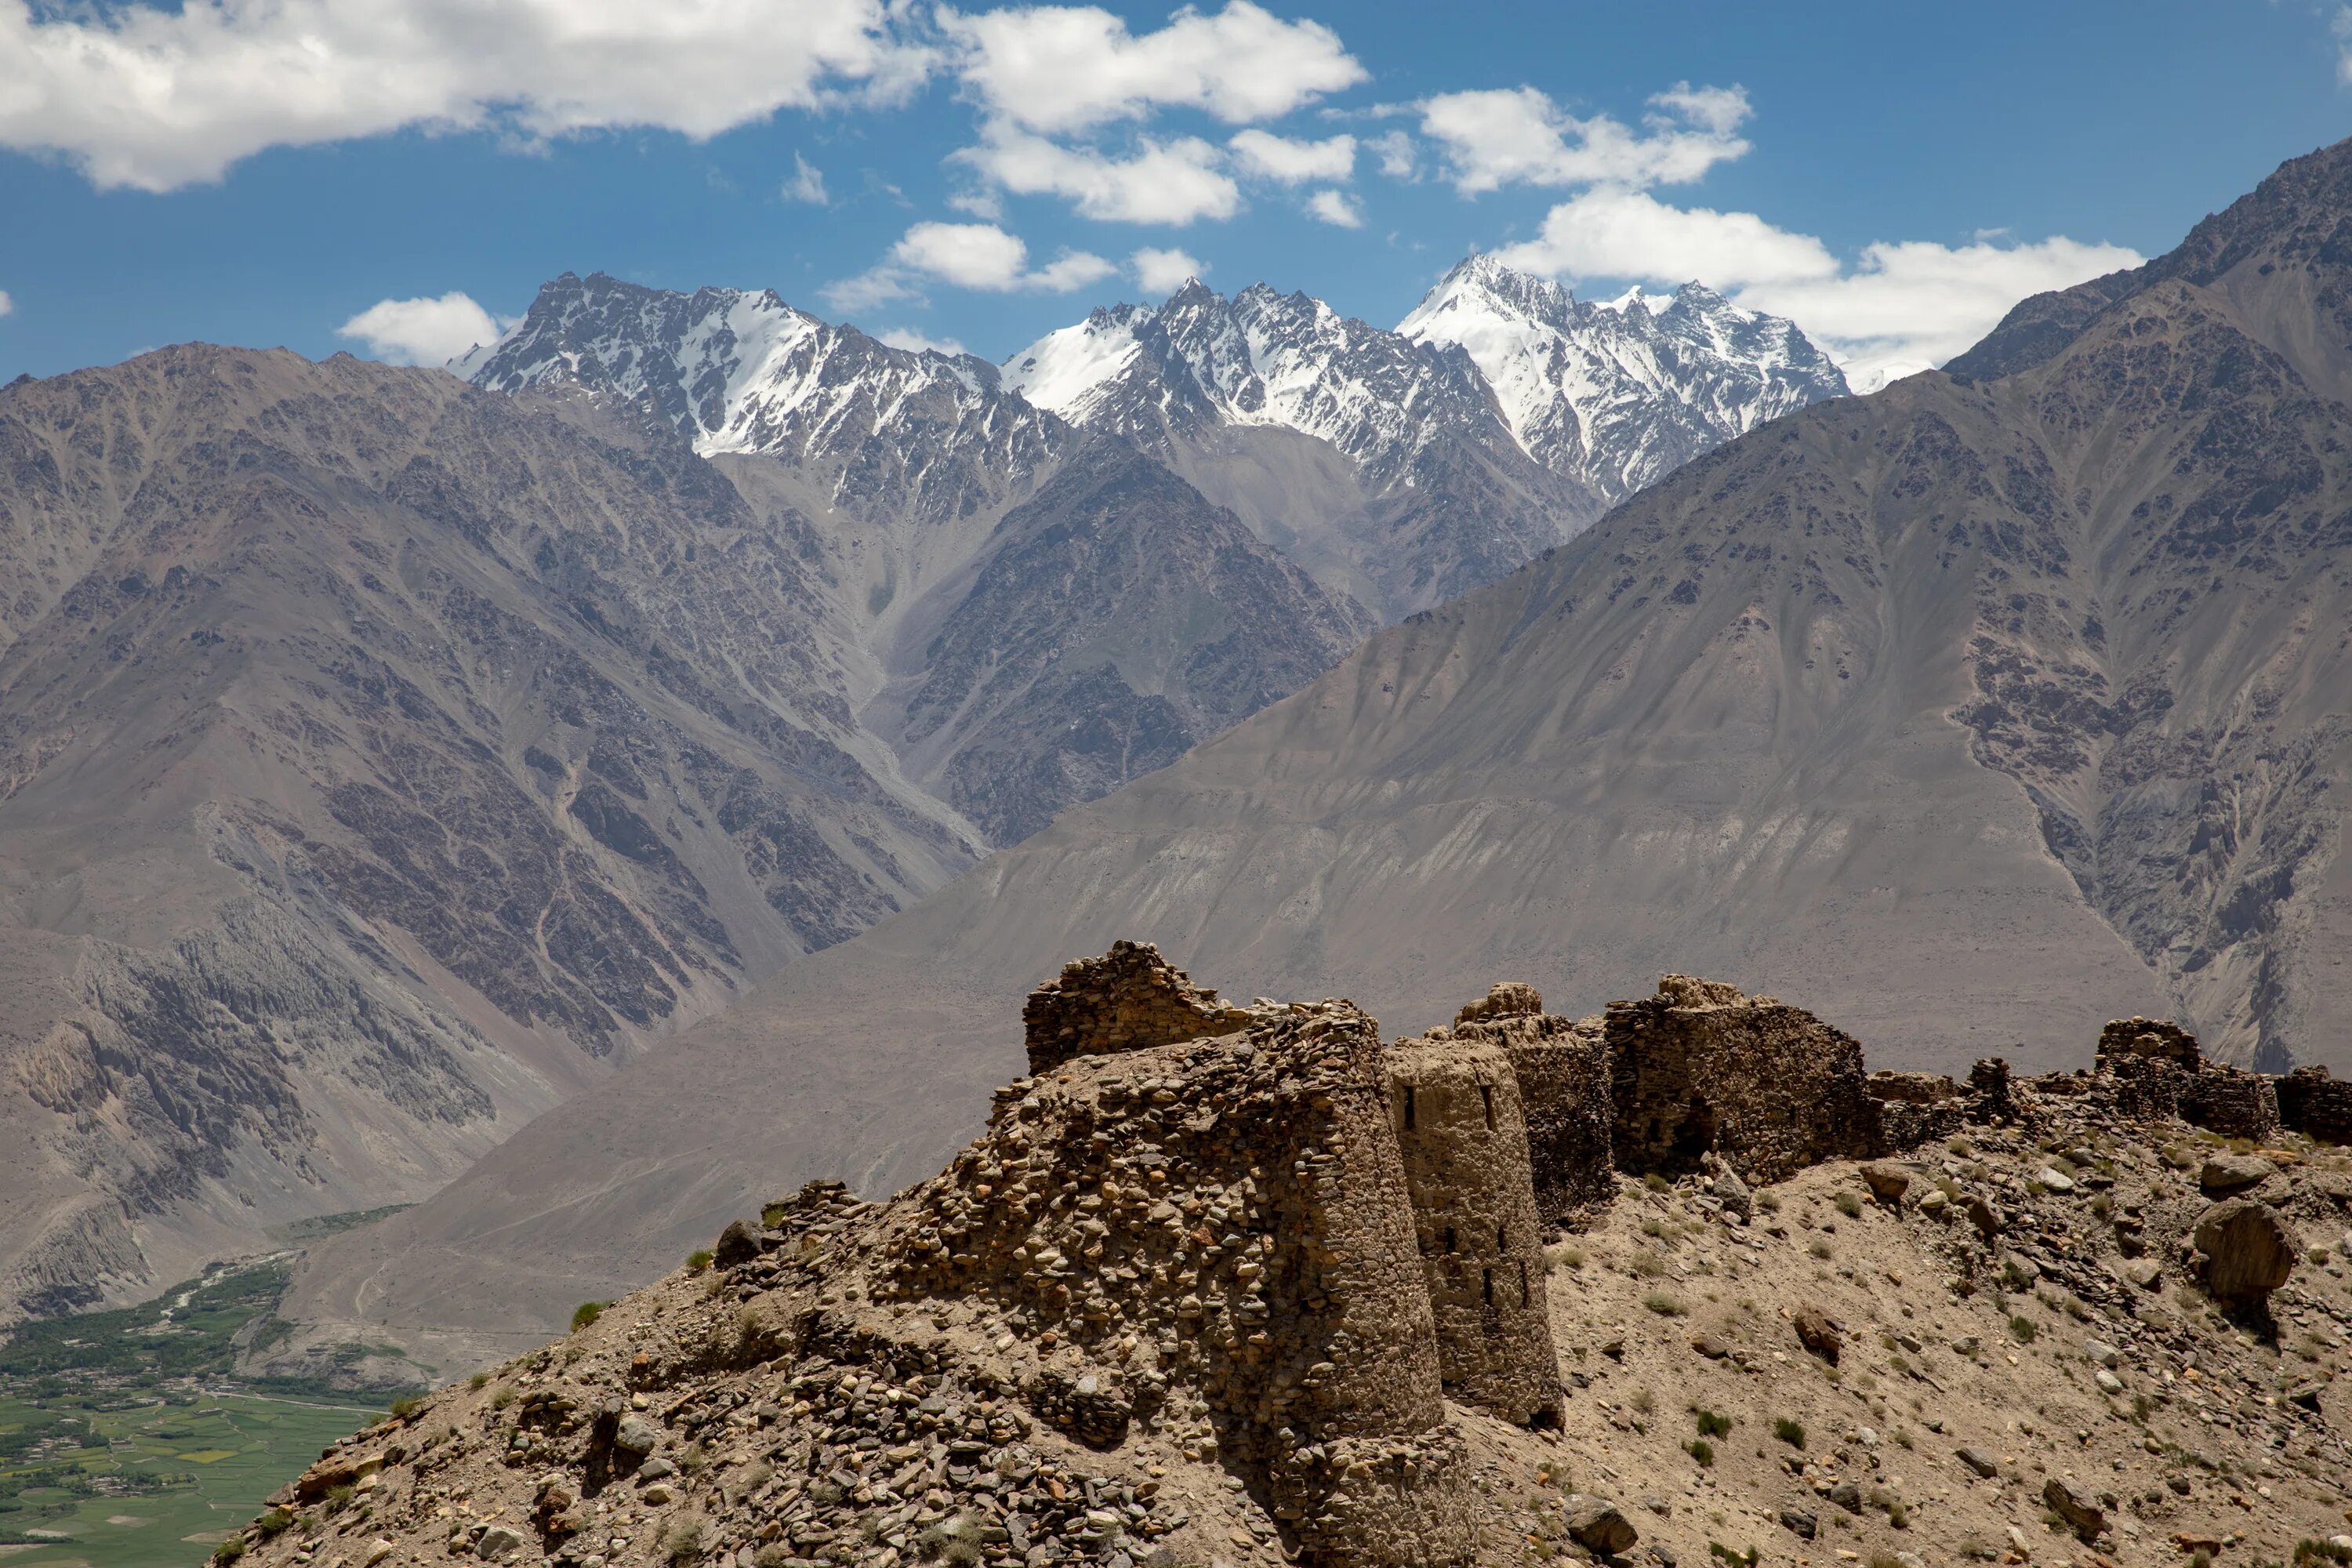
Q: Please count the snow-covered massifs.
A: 3